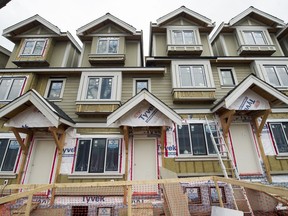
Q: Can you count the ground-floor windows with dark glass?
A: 4